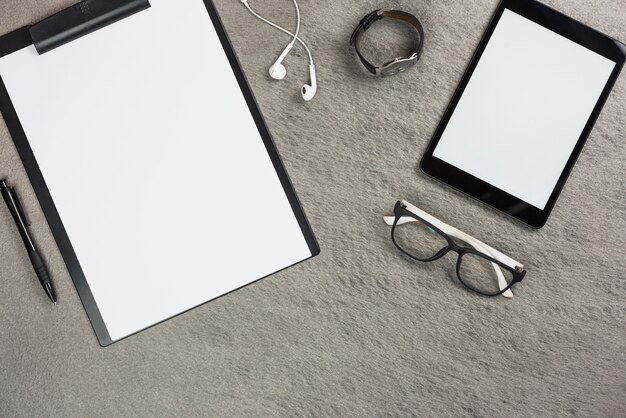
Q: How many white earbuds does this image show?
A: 2